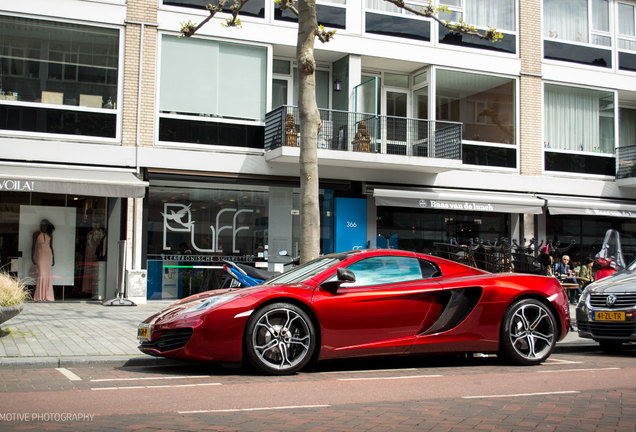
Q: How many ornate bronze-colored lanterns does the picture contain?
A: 2